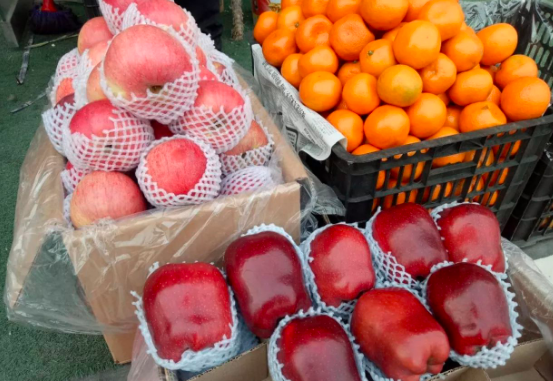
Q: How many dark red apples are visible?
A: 8